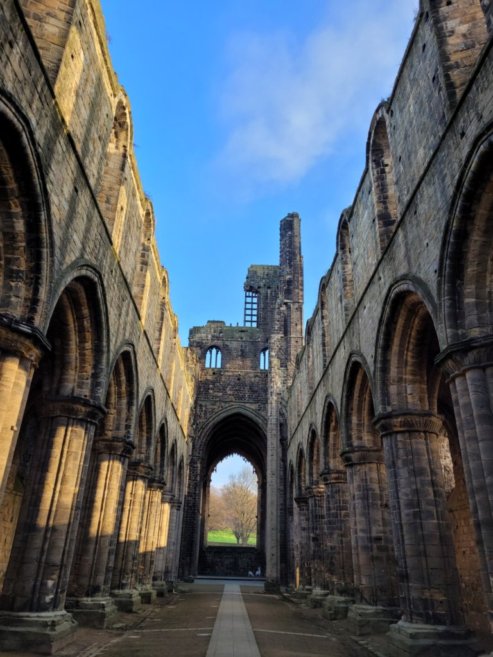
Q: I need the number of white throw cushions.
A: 0